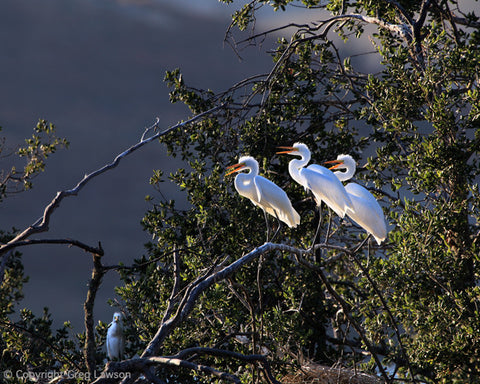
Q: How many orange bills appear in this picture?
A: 3